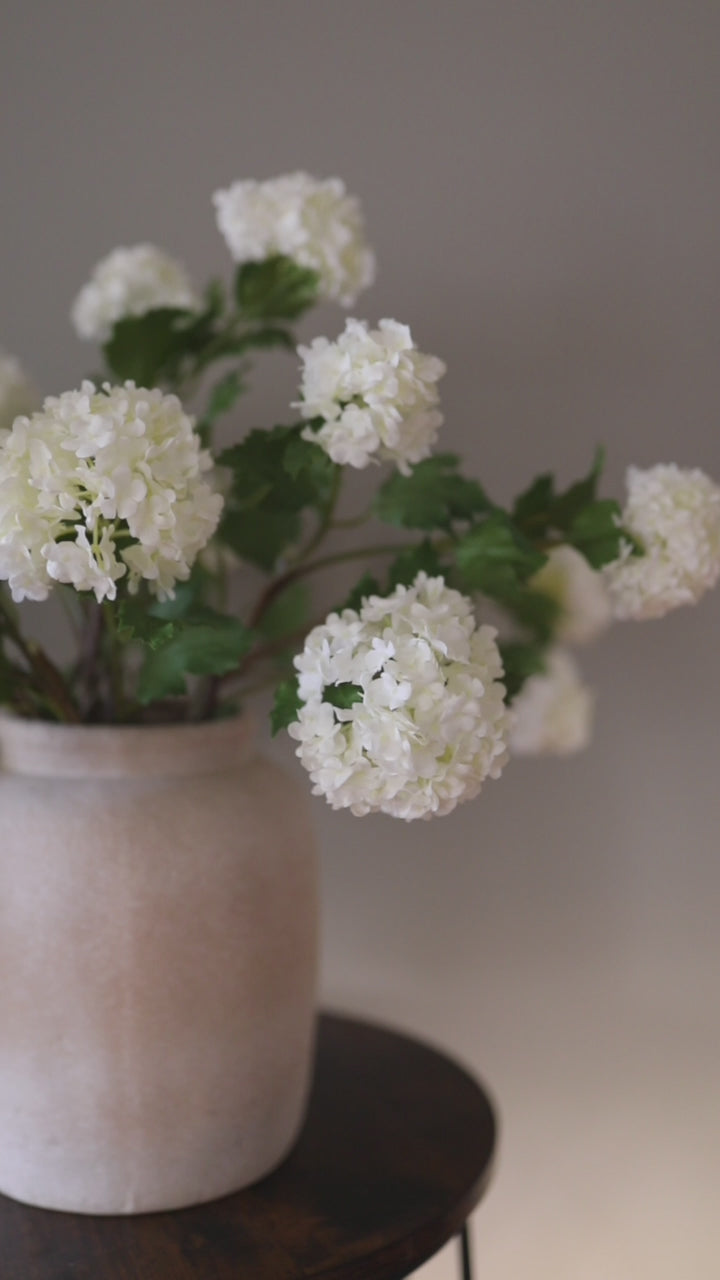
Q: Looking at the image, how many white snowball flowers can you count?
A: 9